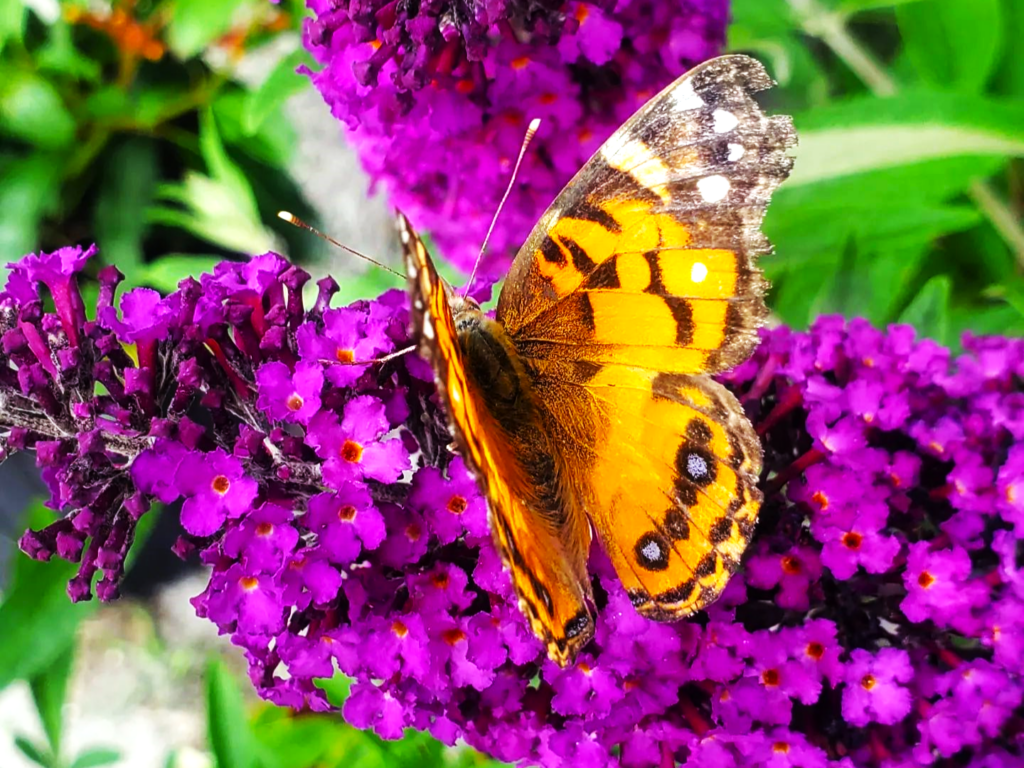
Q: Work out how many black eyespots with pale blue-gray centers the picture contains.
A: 2